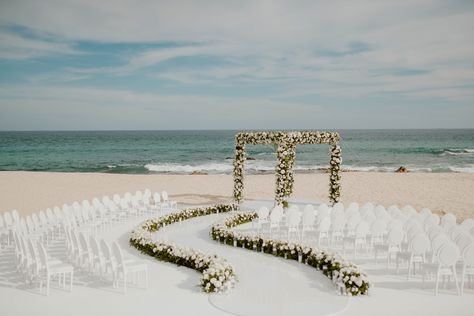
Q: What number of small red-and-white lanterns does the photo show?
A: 0